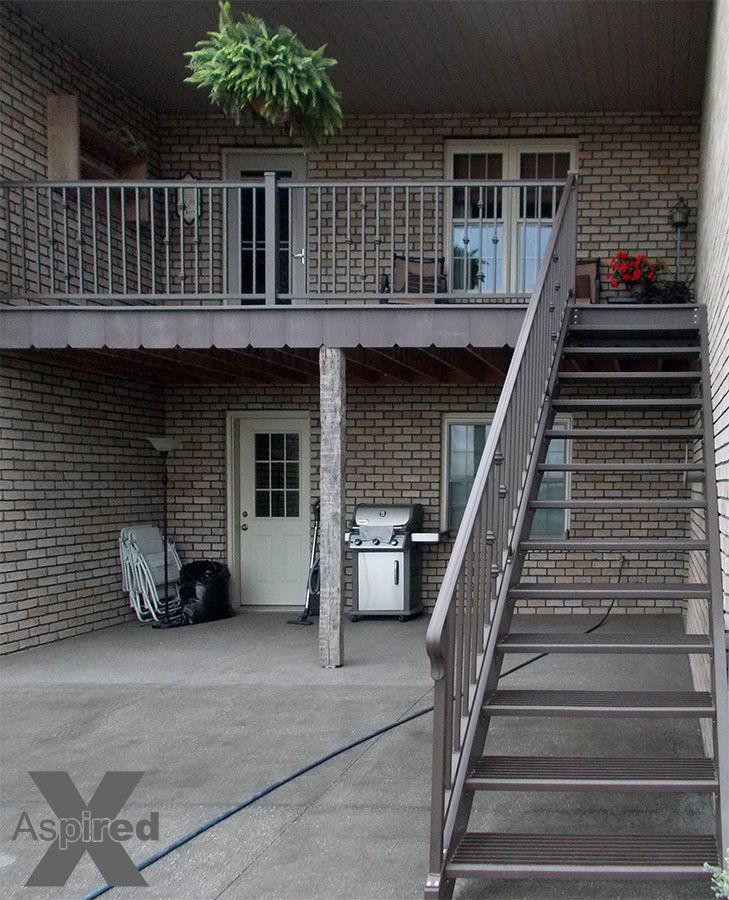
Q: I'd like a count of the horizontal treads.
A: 13